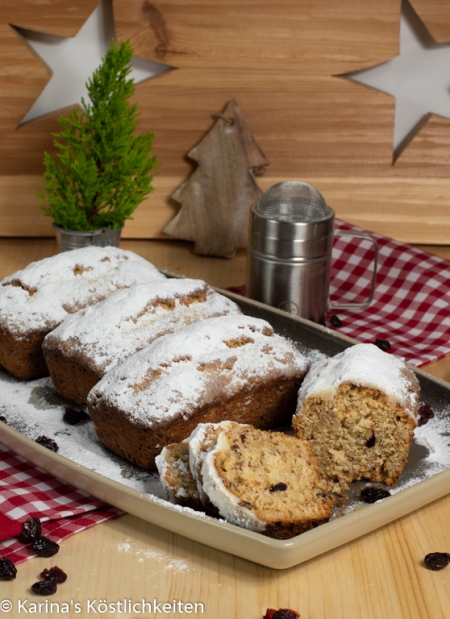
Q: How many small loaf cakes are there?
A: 4